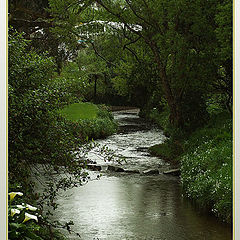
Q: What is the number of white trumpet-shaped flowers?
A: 5